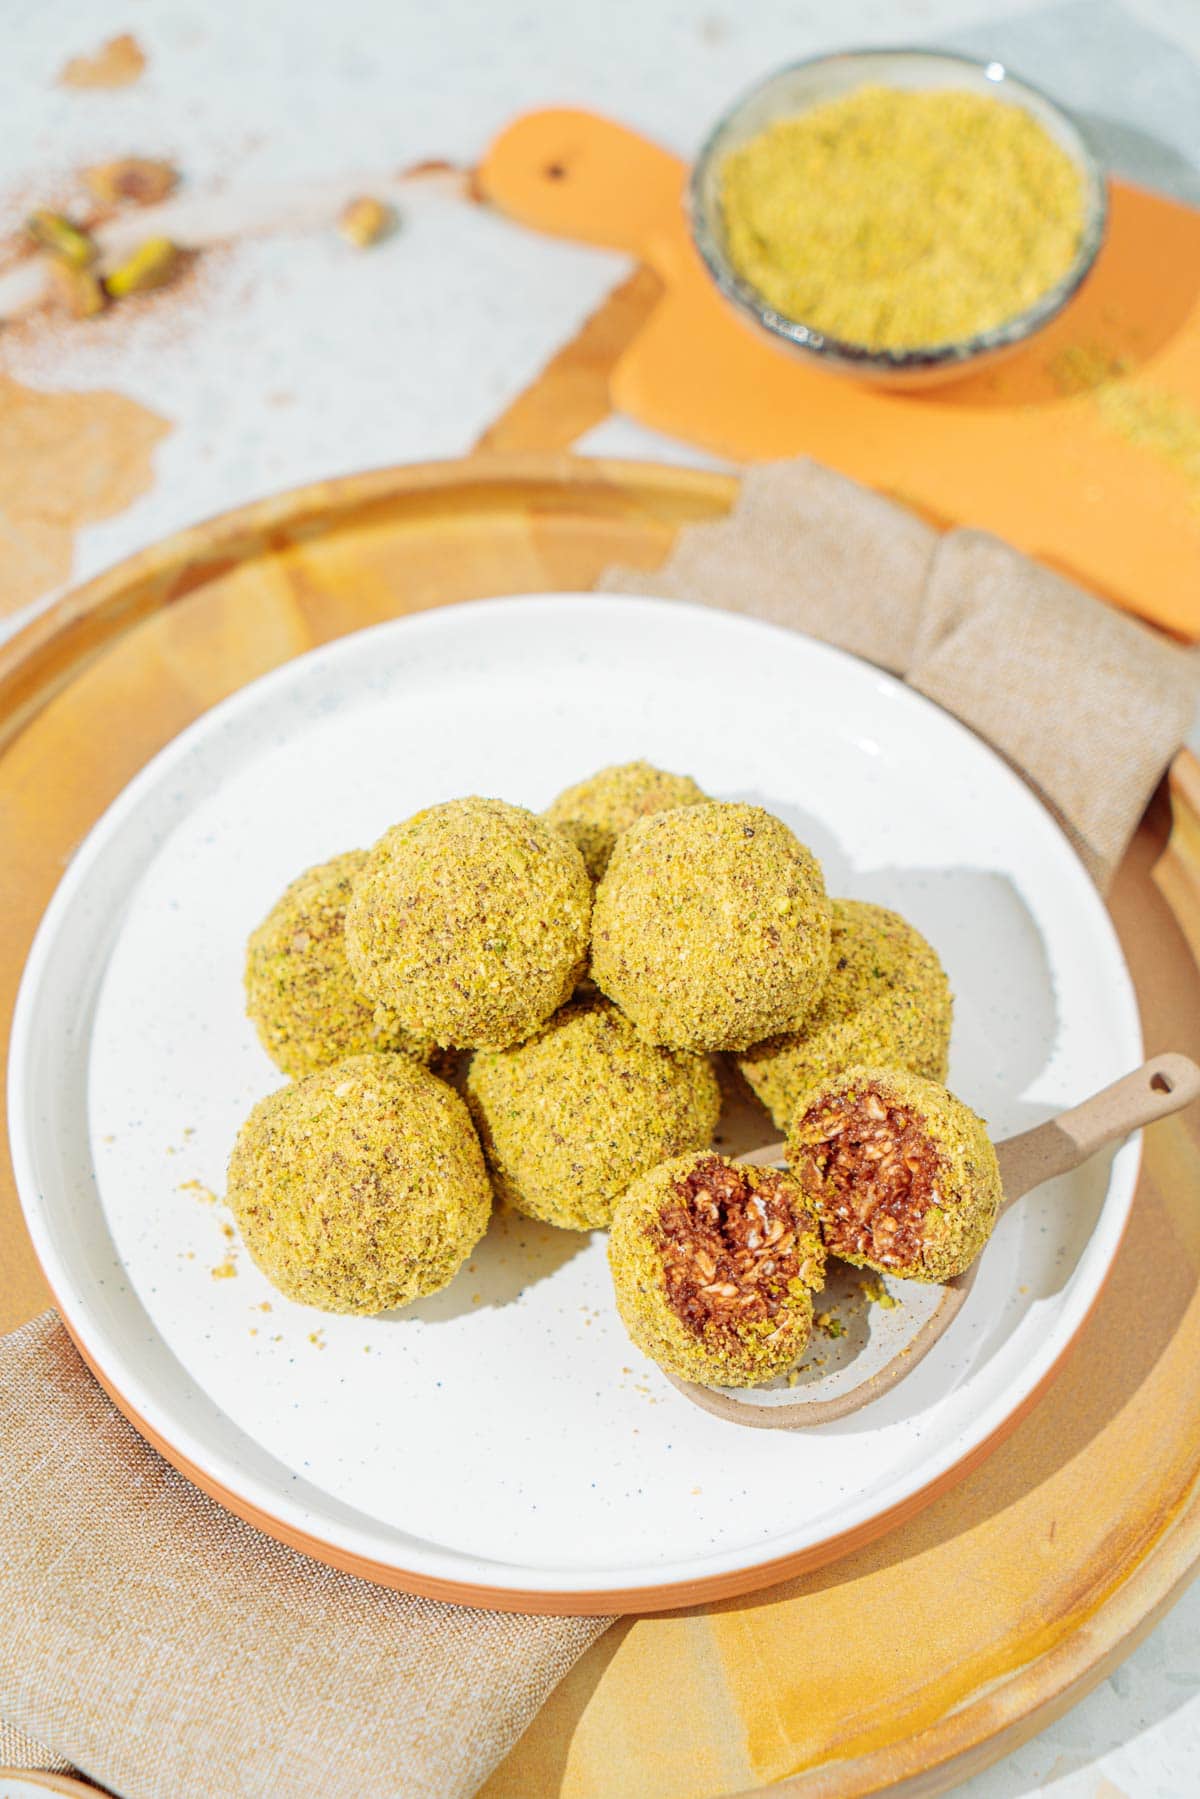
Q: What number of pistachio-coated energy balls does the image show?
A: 8